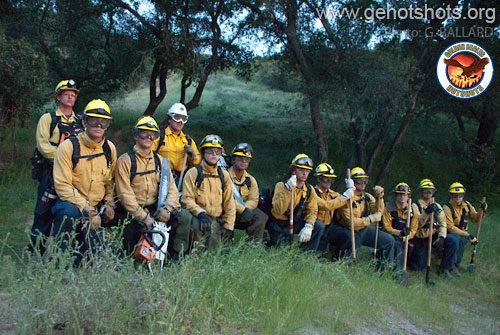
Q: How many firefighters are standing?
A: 2